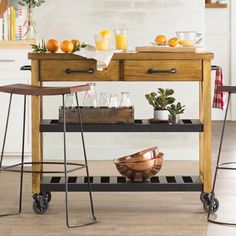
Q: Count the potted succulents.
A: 2